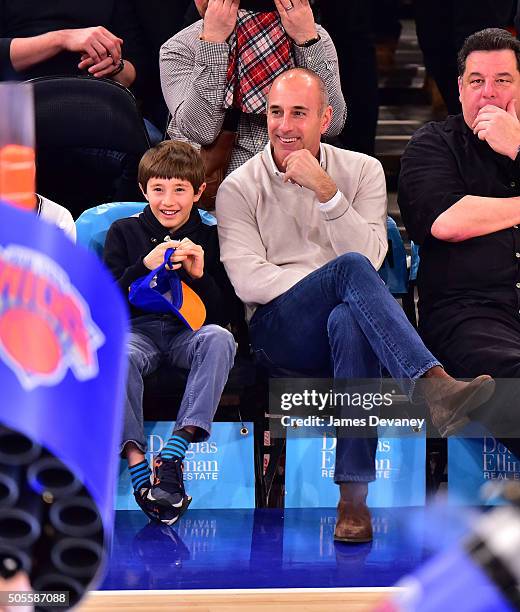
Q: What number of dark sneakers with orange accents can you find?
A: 2